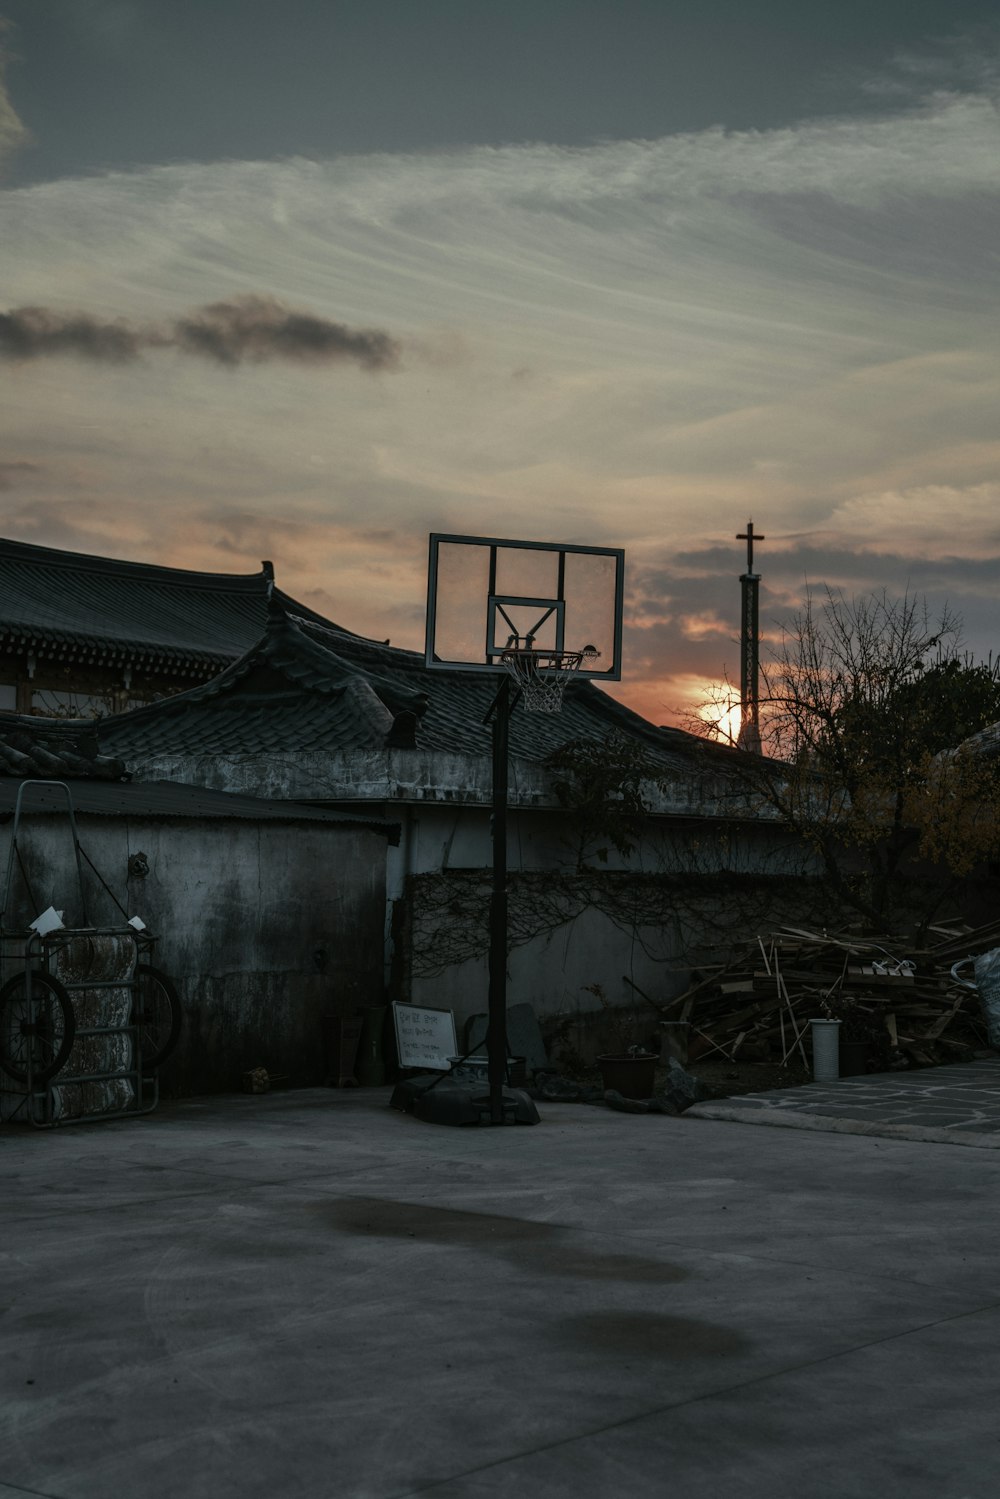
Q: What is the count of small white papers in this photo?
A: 2